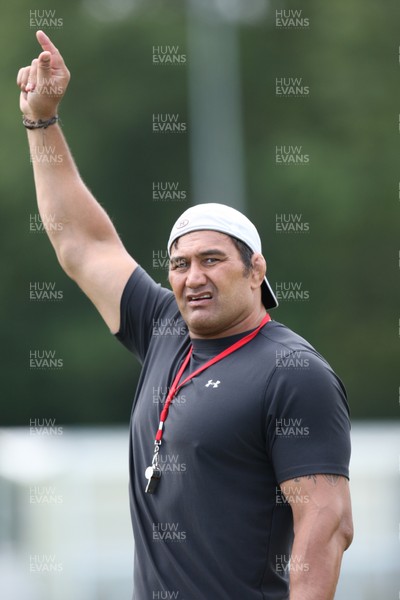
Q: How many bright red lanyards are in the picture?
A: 1